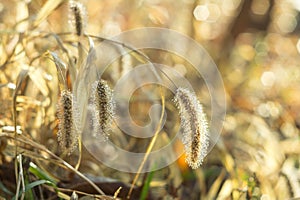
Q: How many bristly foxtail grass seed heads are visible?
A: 4